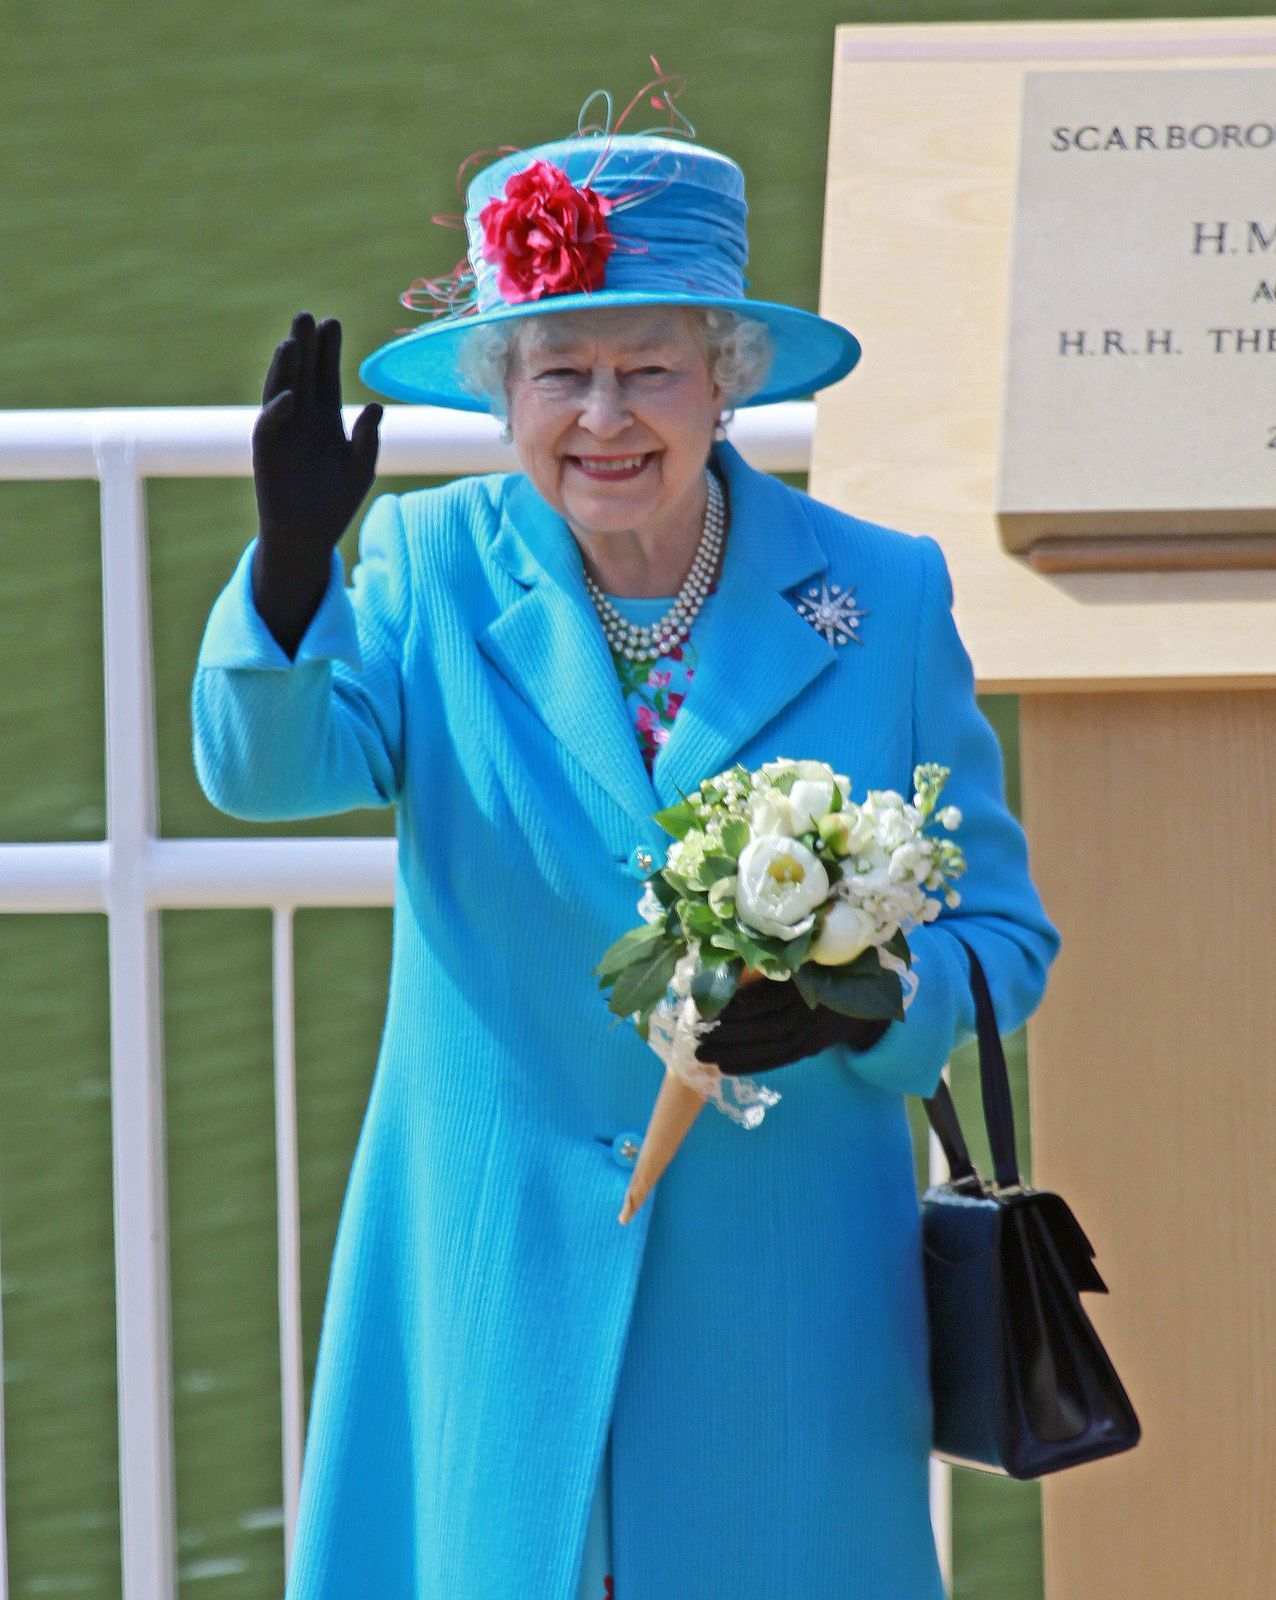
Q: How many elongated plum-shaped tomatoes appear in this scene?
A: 0